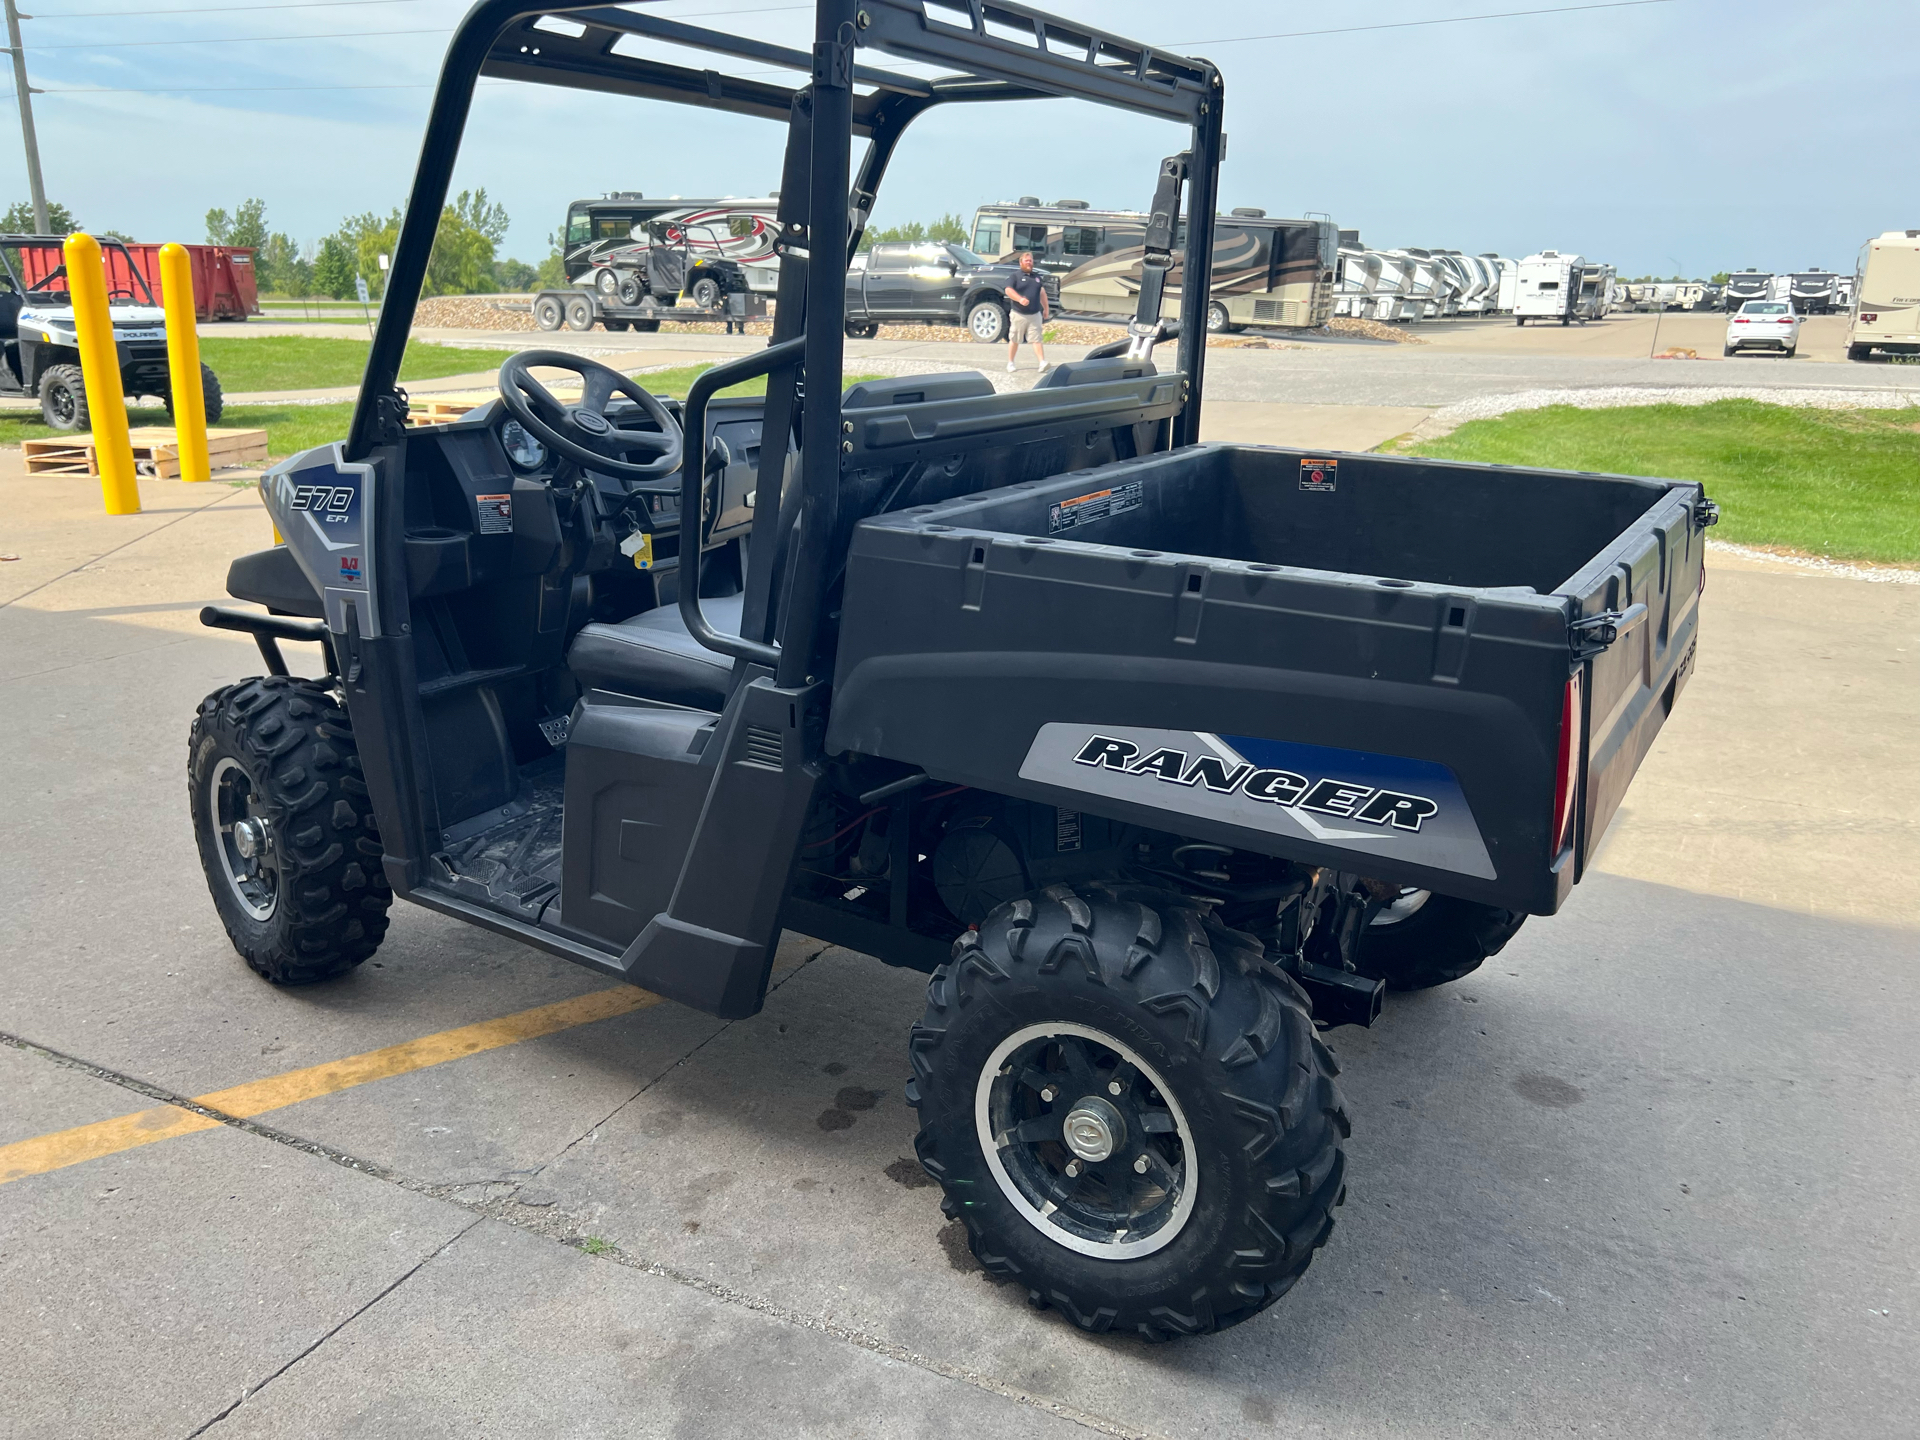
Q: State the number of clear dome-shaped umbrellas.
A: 0